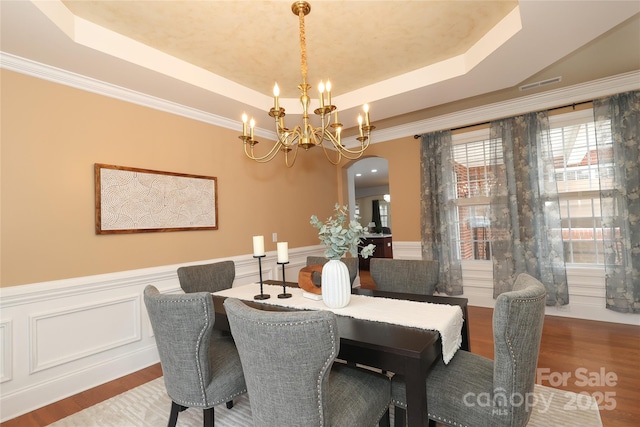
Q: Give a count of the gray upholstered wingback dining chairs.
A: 6